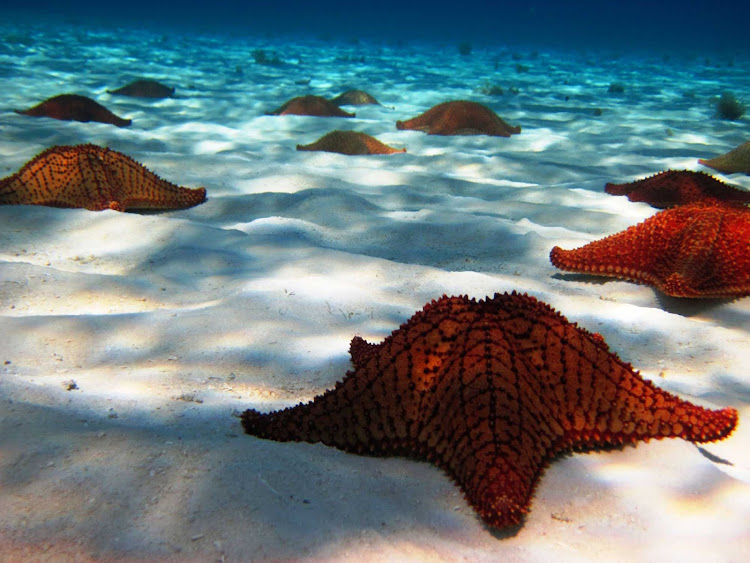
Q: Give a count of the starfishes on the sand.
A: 11